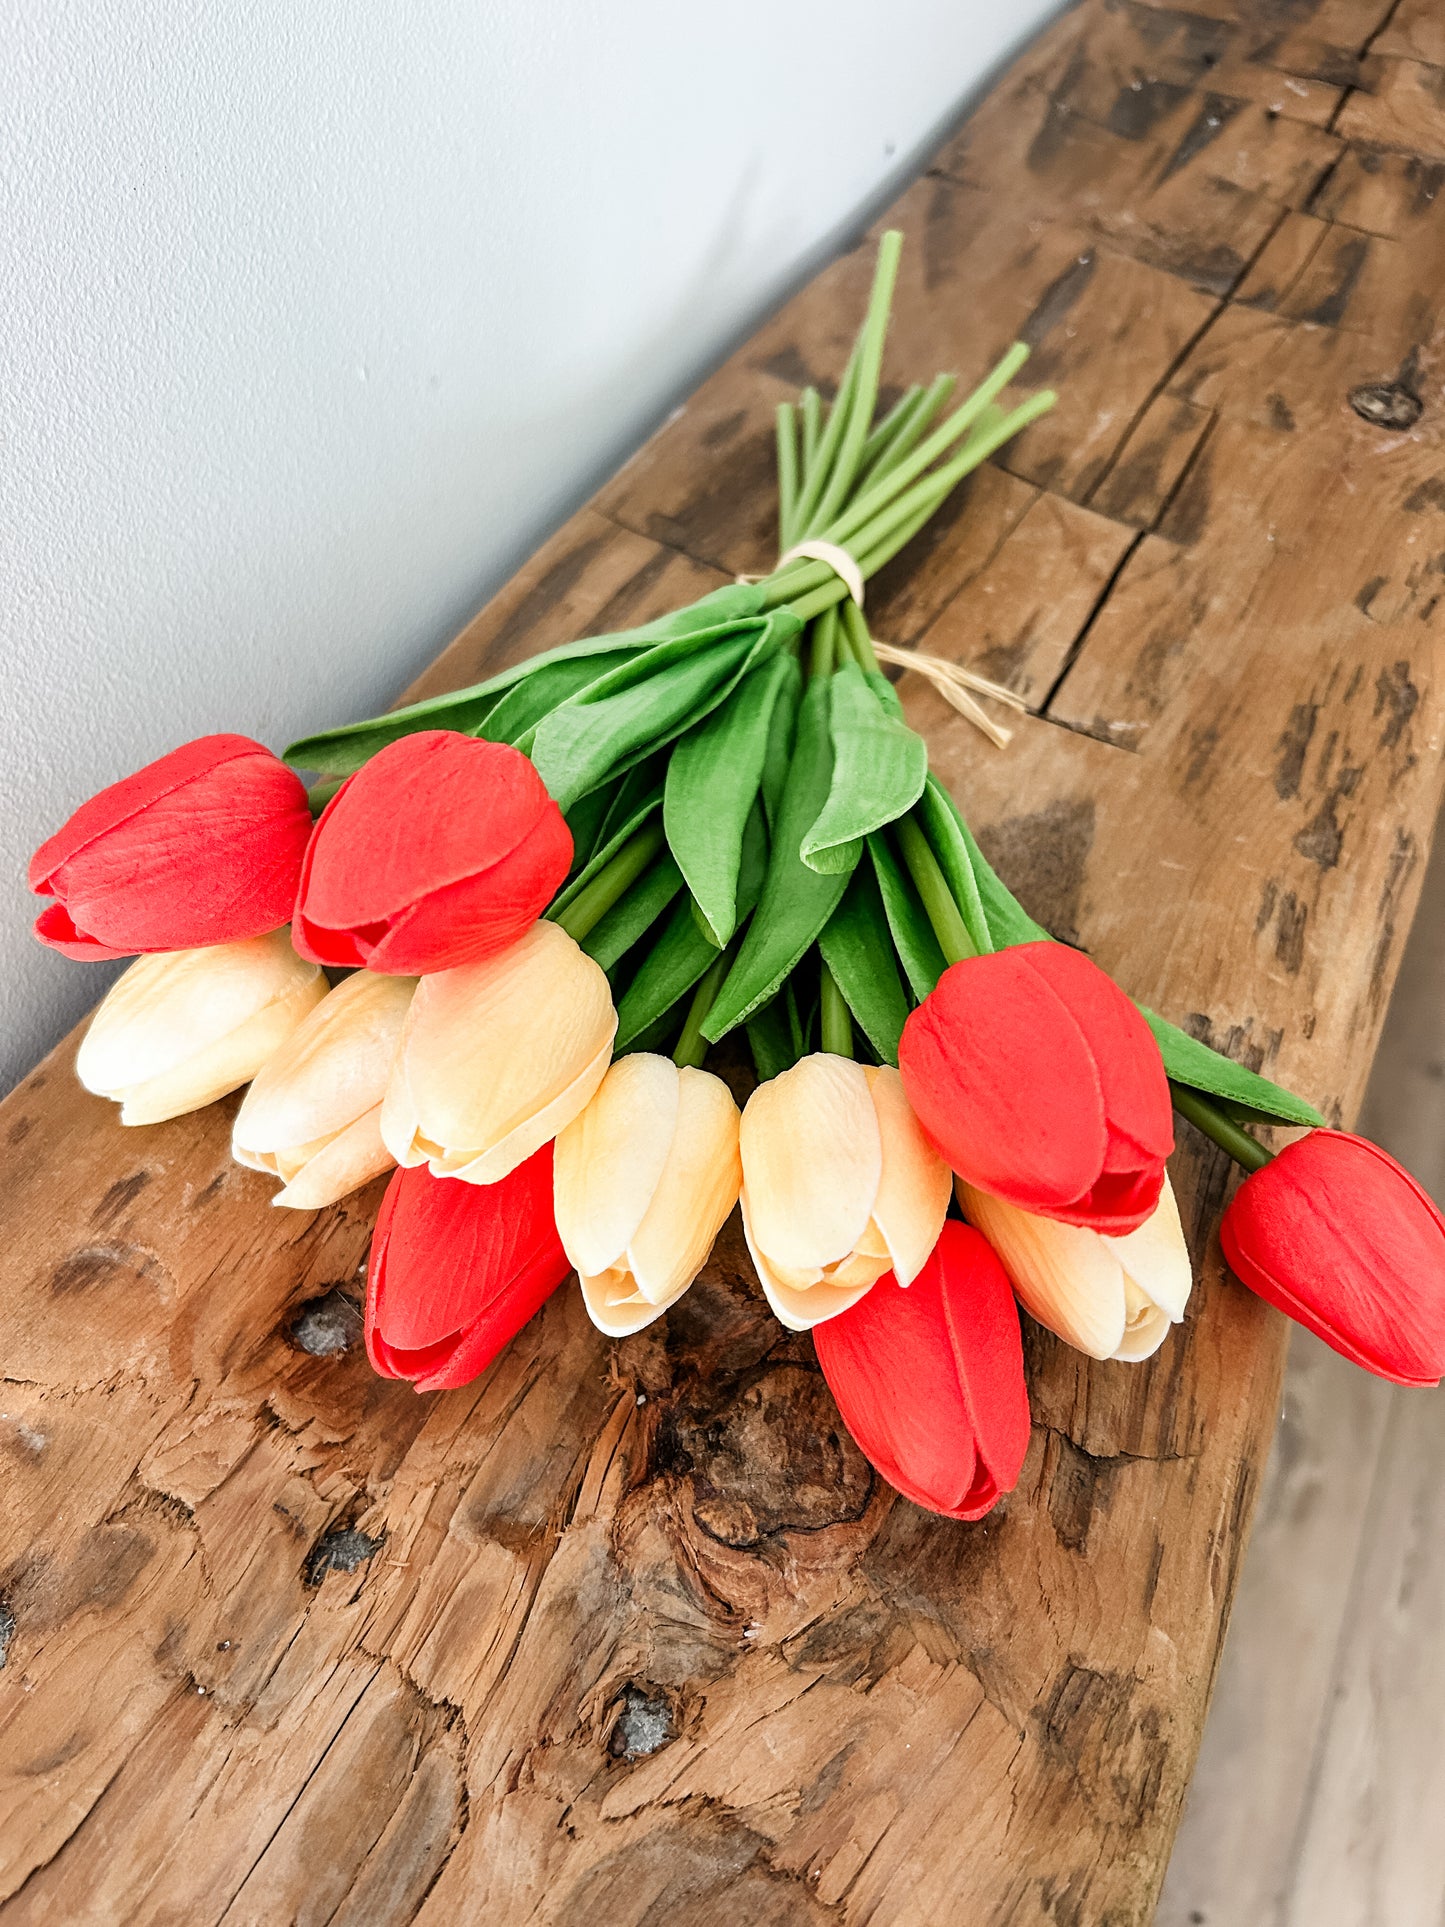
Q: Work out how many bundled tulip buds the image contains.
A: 12